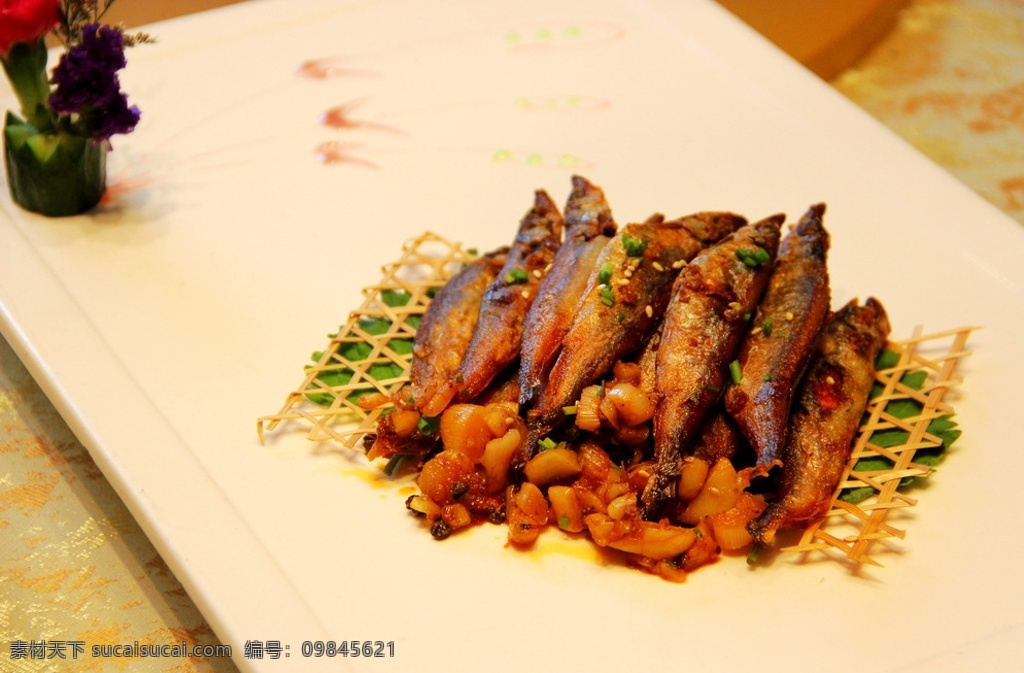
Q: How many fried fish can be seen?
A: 7